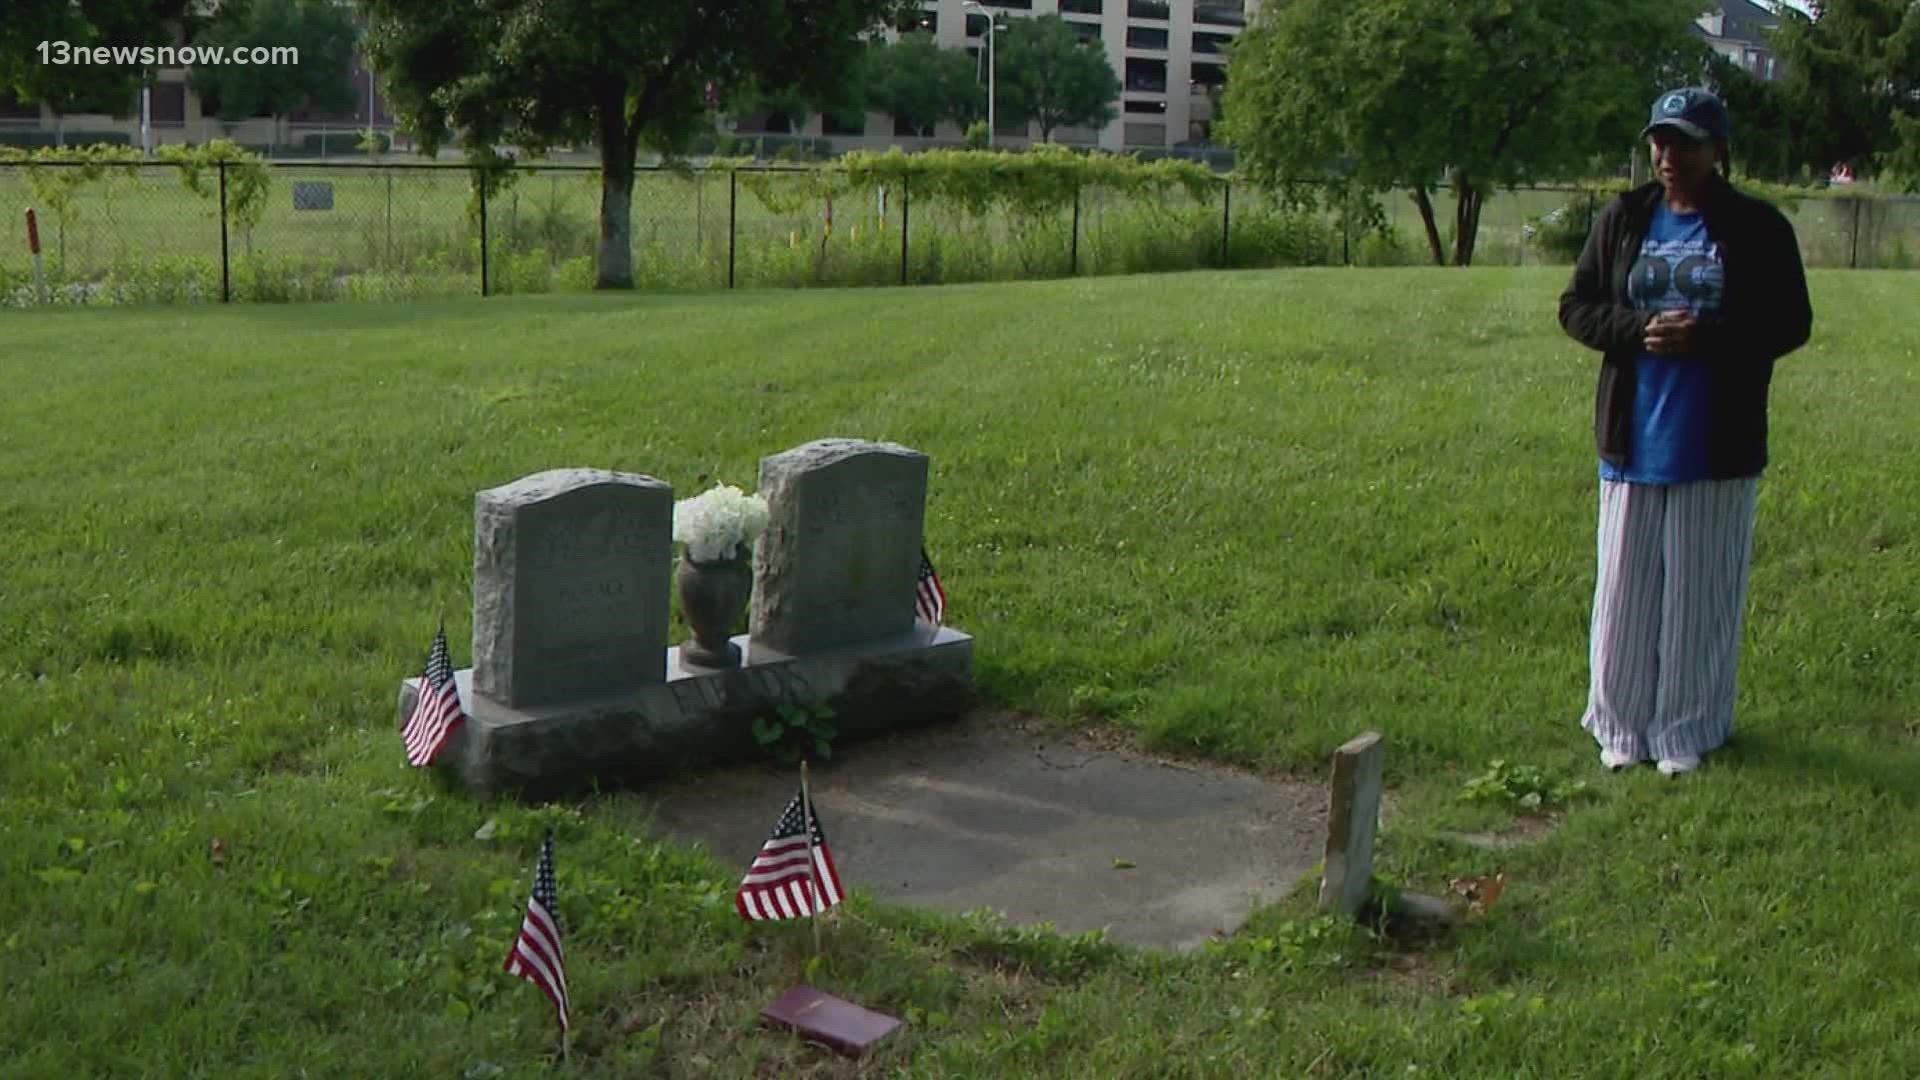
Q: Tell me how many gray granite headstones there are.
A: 2